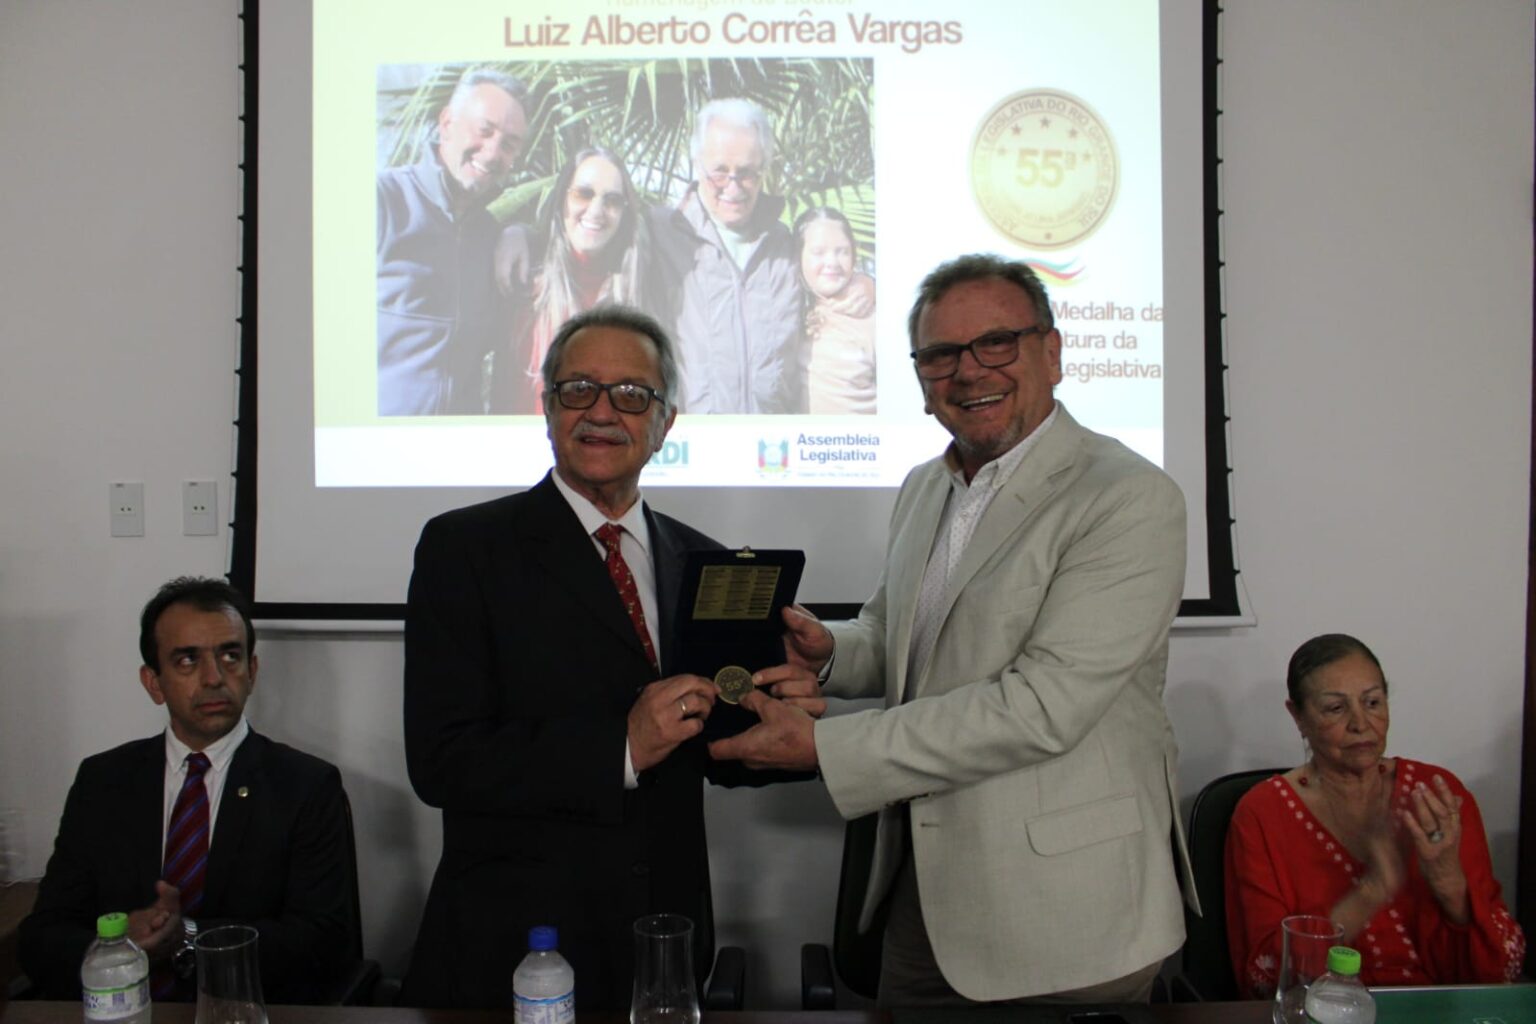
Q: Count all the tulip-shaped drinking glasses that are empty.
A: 3